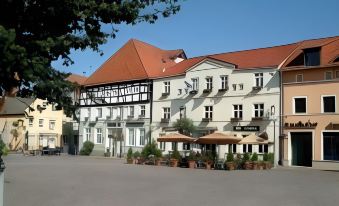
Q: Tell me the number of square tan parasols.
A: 3